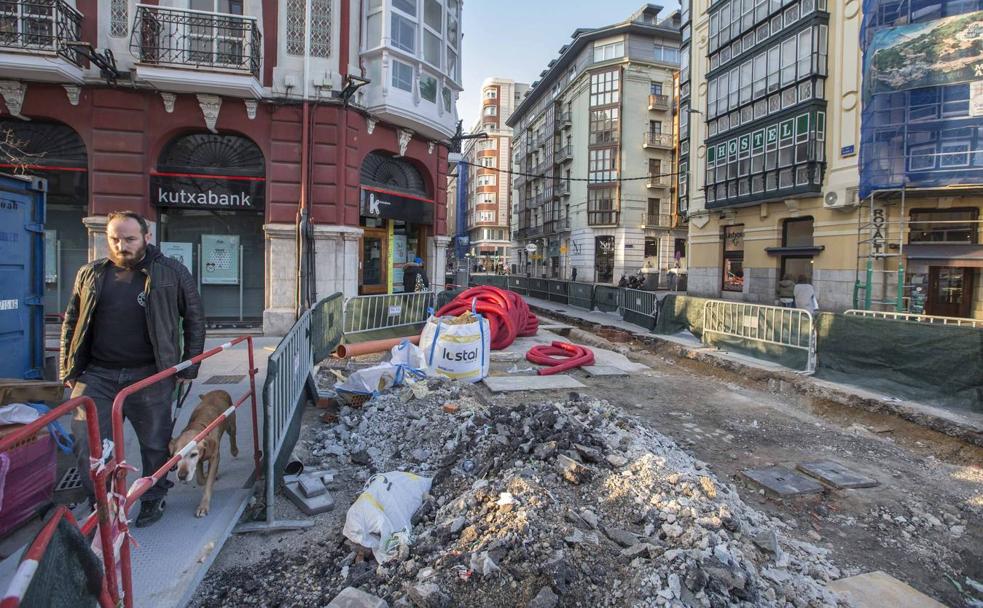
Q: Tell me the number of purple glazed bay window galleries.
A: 0